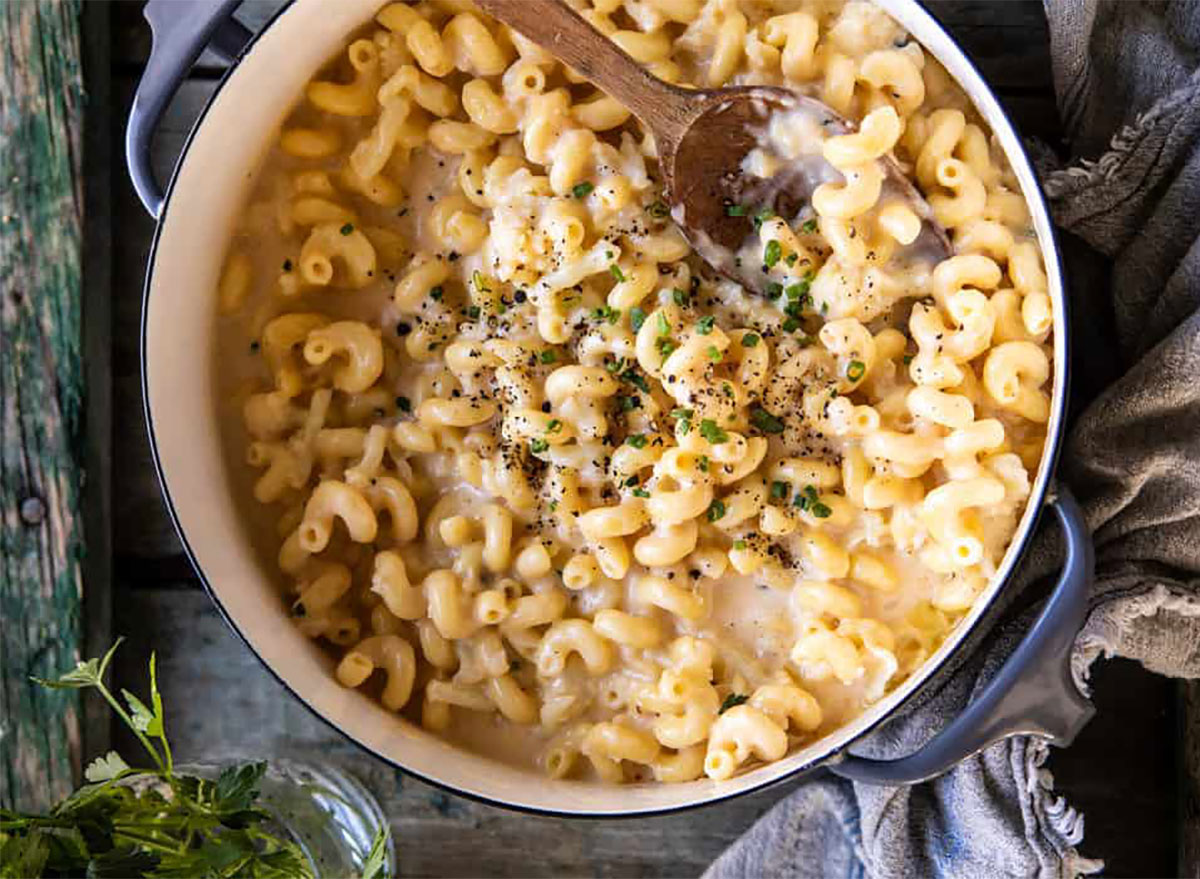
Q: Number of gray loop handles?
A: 2